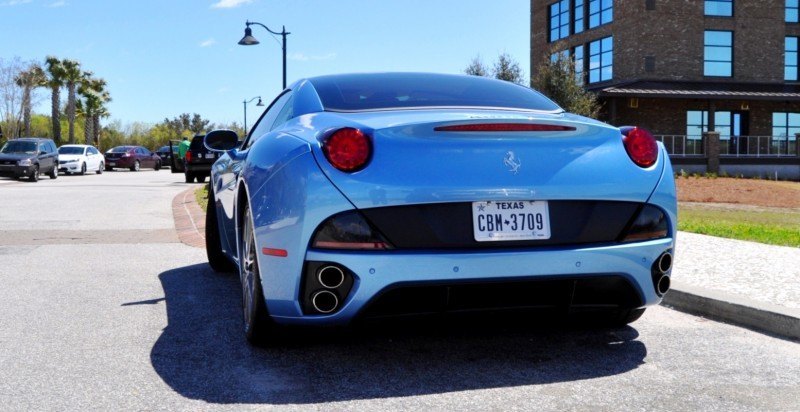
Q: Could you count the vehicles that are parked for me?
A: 6